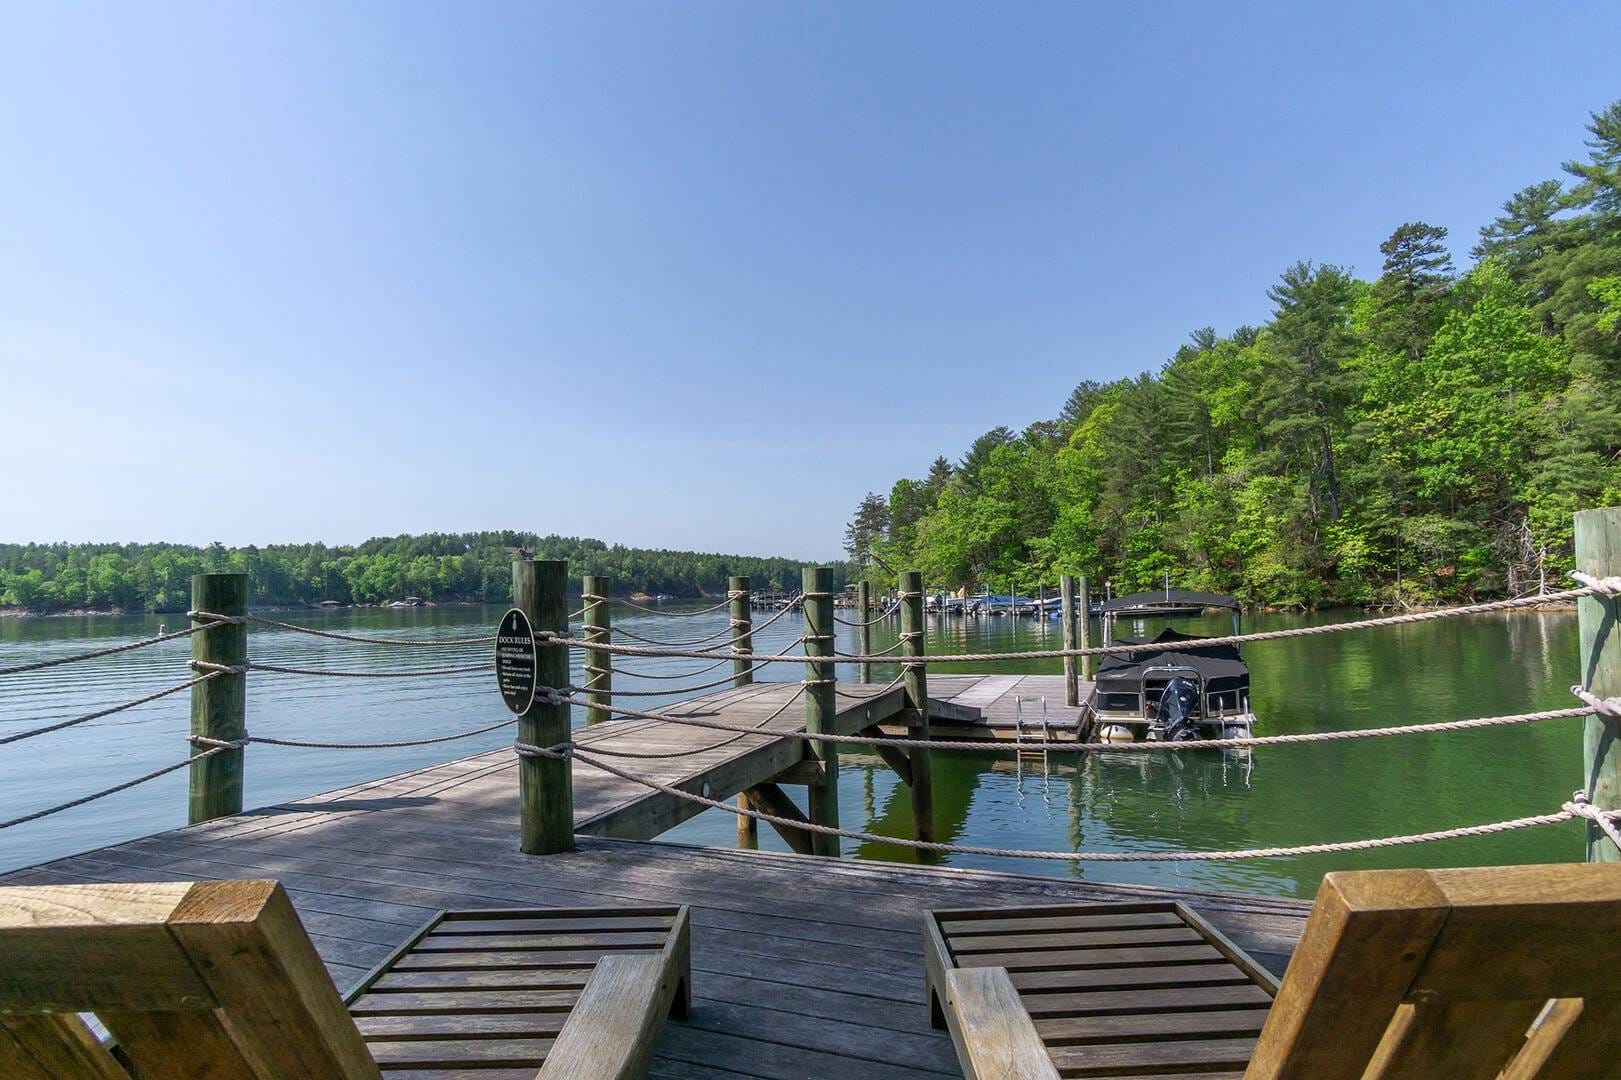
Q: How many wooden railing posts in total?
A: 7